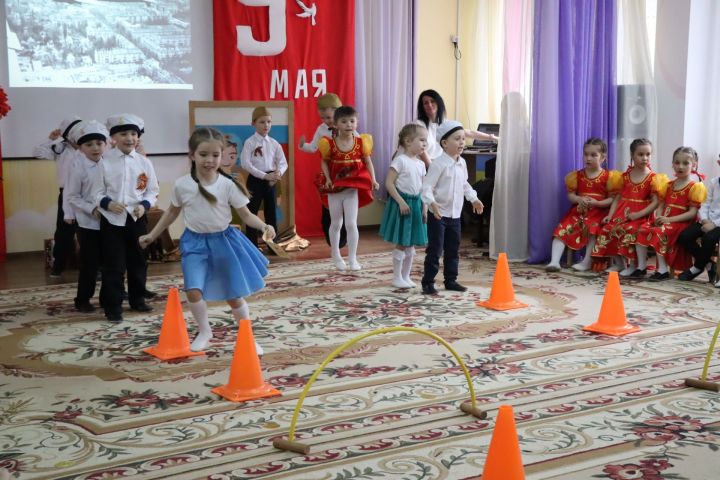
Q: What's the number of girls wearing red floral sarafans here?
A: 4